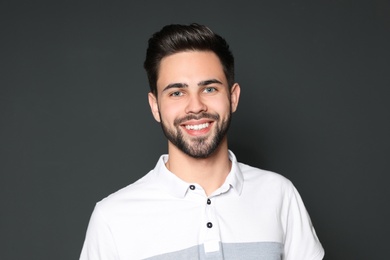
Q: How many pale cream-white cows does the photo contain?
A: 0